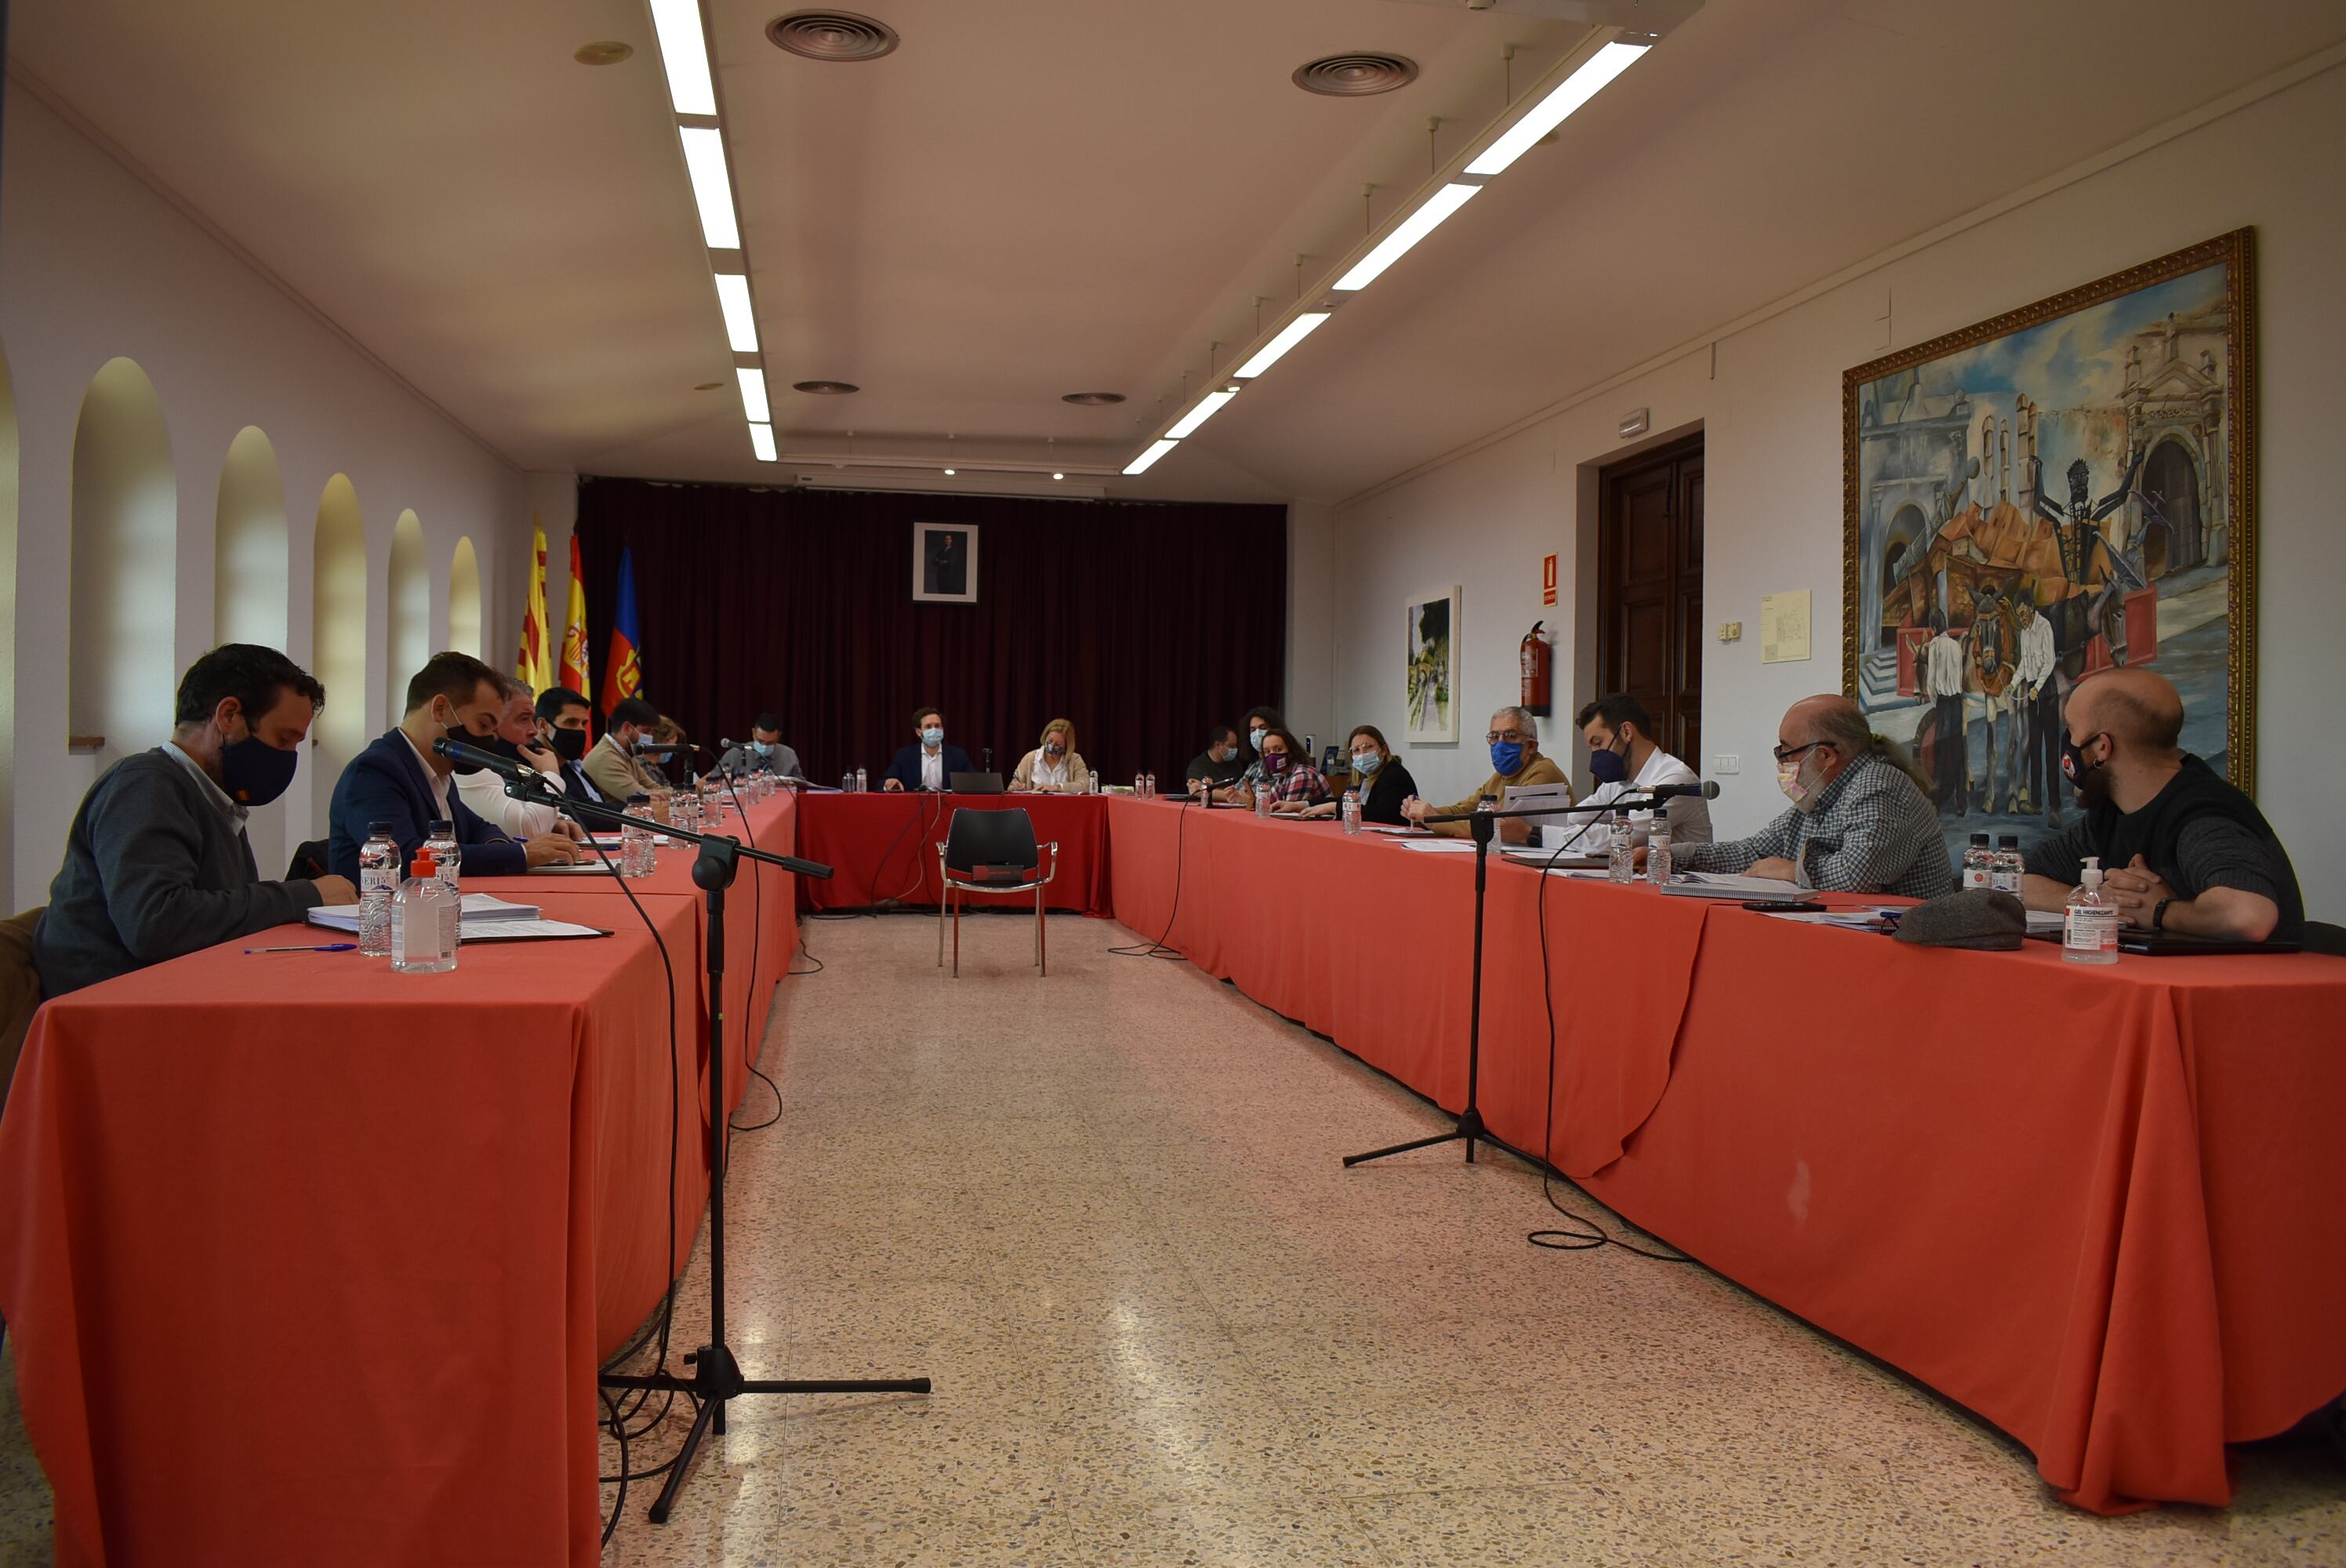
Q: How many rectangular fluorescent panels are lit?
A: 10